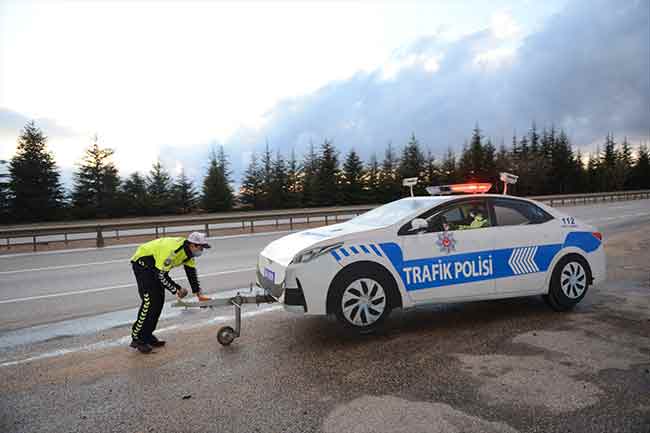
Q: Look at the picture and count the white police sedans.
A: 1